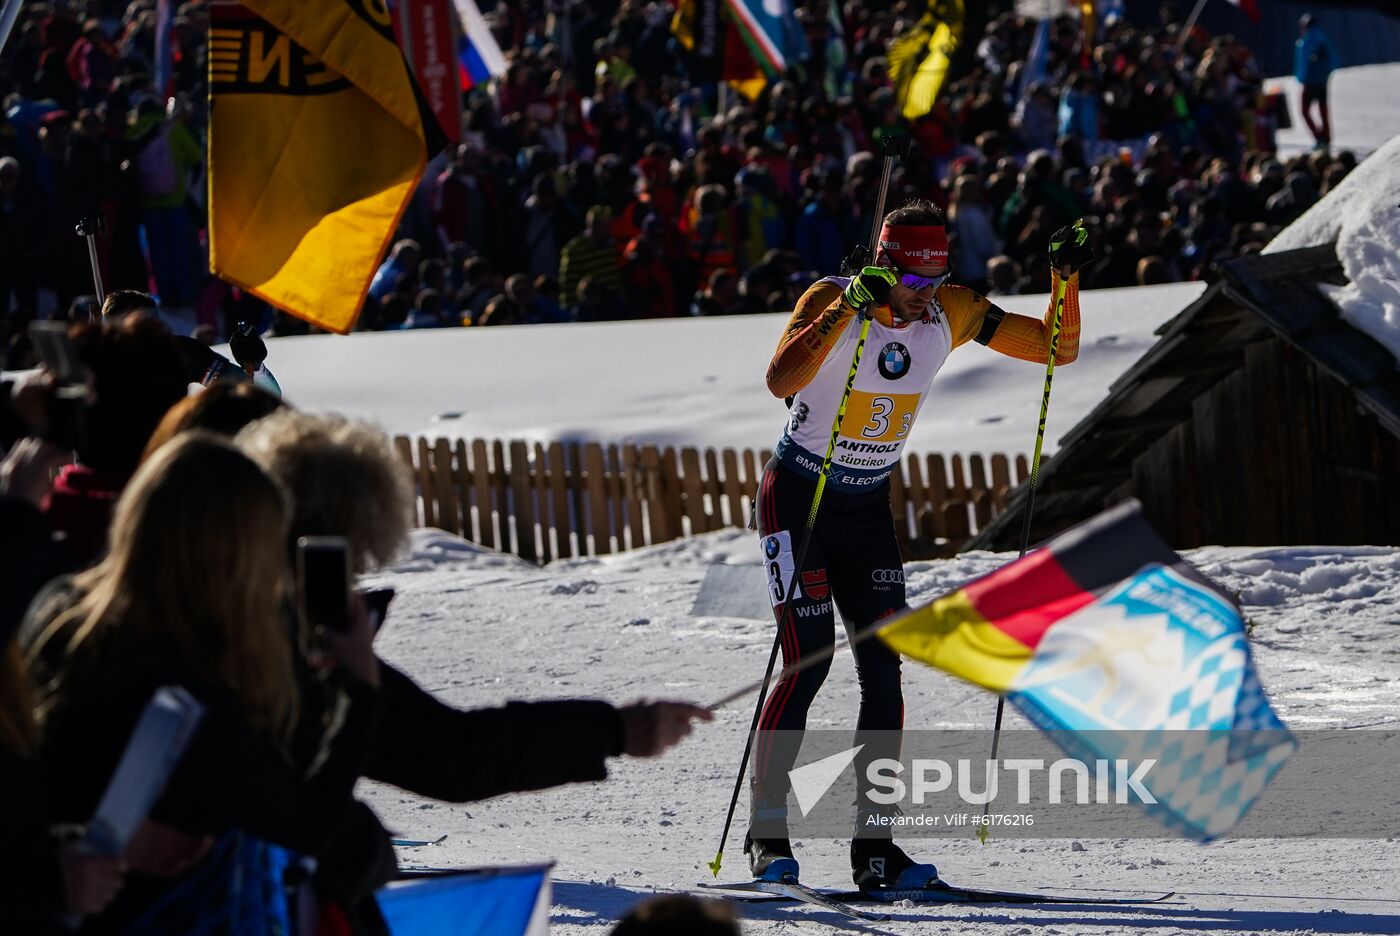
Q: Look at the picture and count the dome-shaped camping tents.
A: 0